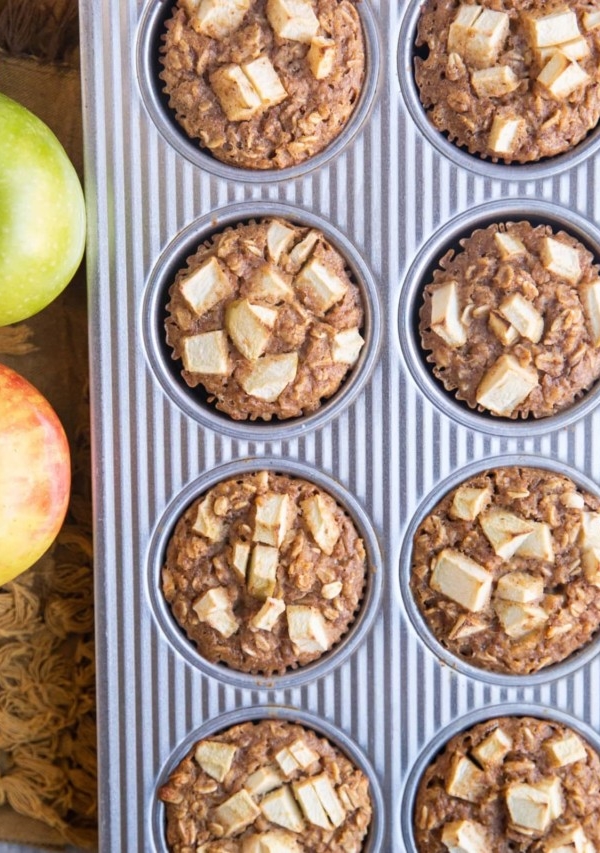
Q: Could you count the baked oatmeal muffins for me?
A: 8